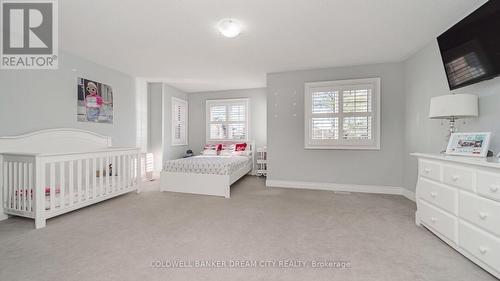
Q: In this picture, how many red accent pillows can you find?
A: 2